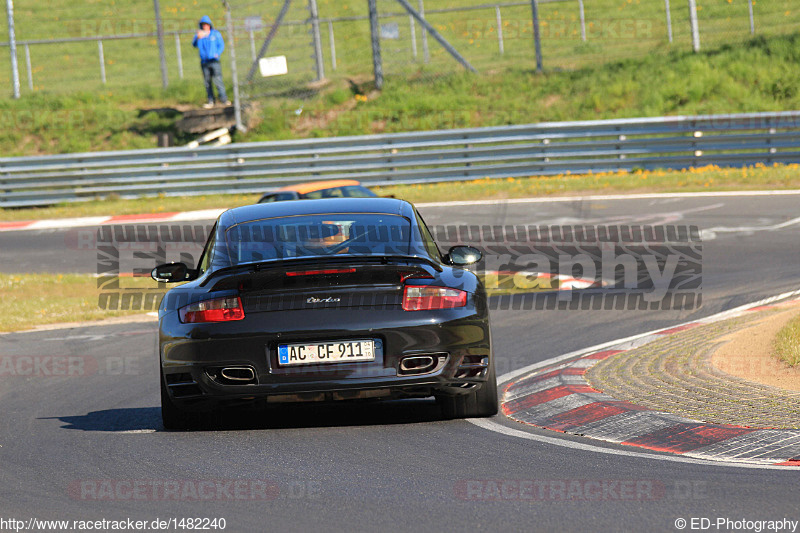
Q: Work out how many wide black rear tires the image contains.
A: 2